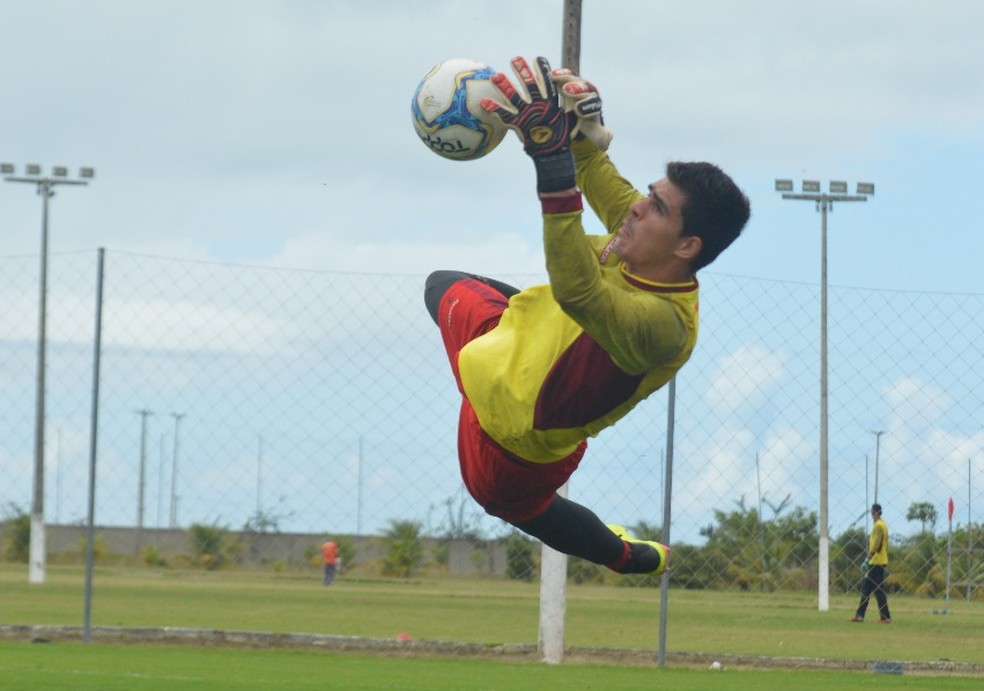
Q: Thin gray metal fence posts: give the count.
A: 2